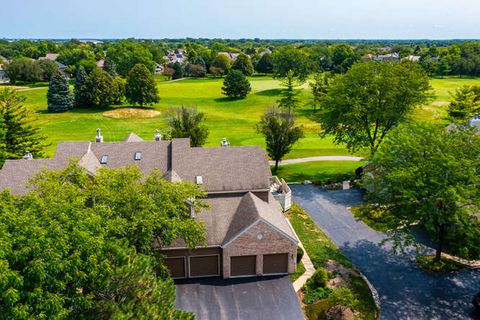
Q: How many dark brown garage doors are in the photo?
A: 4